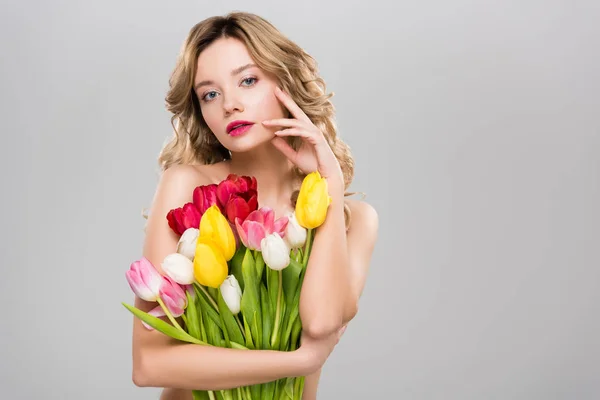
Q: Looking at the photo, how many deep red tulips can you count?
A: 4